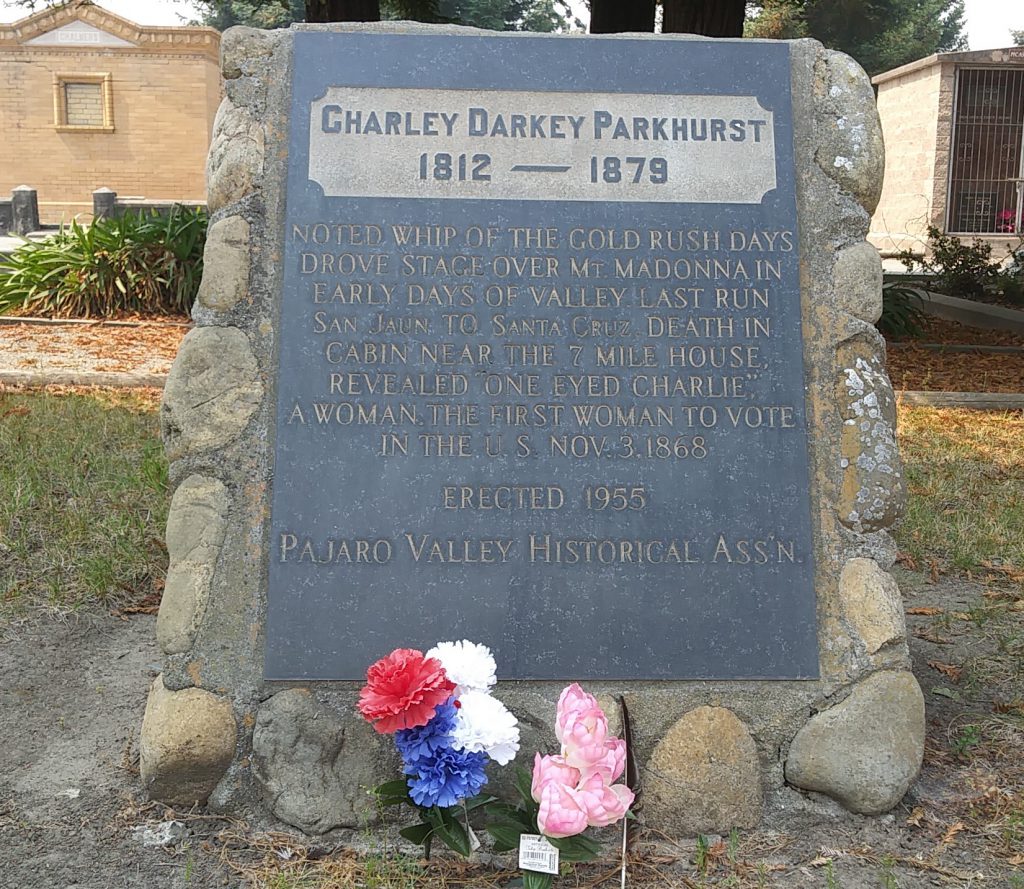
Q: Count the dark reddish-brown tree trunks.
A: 3